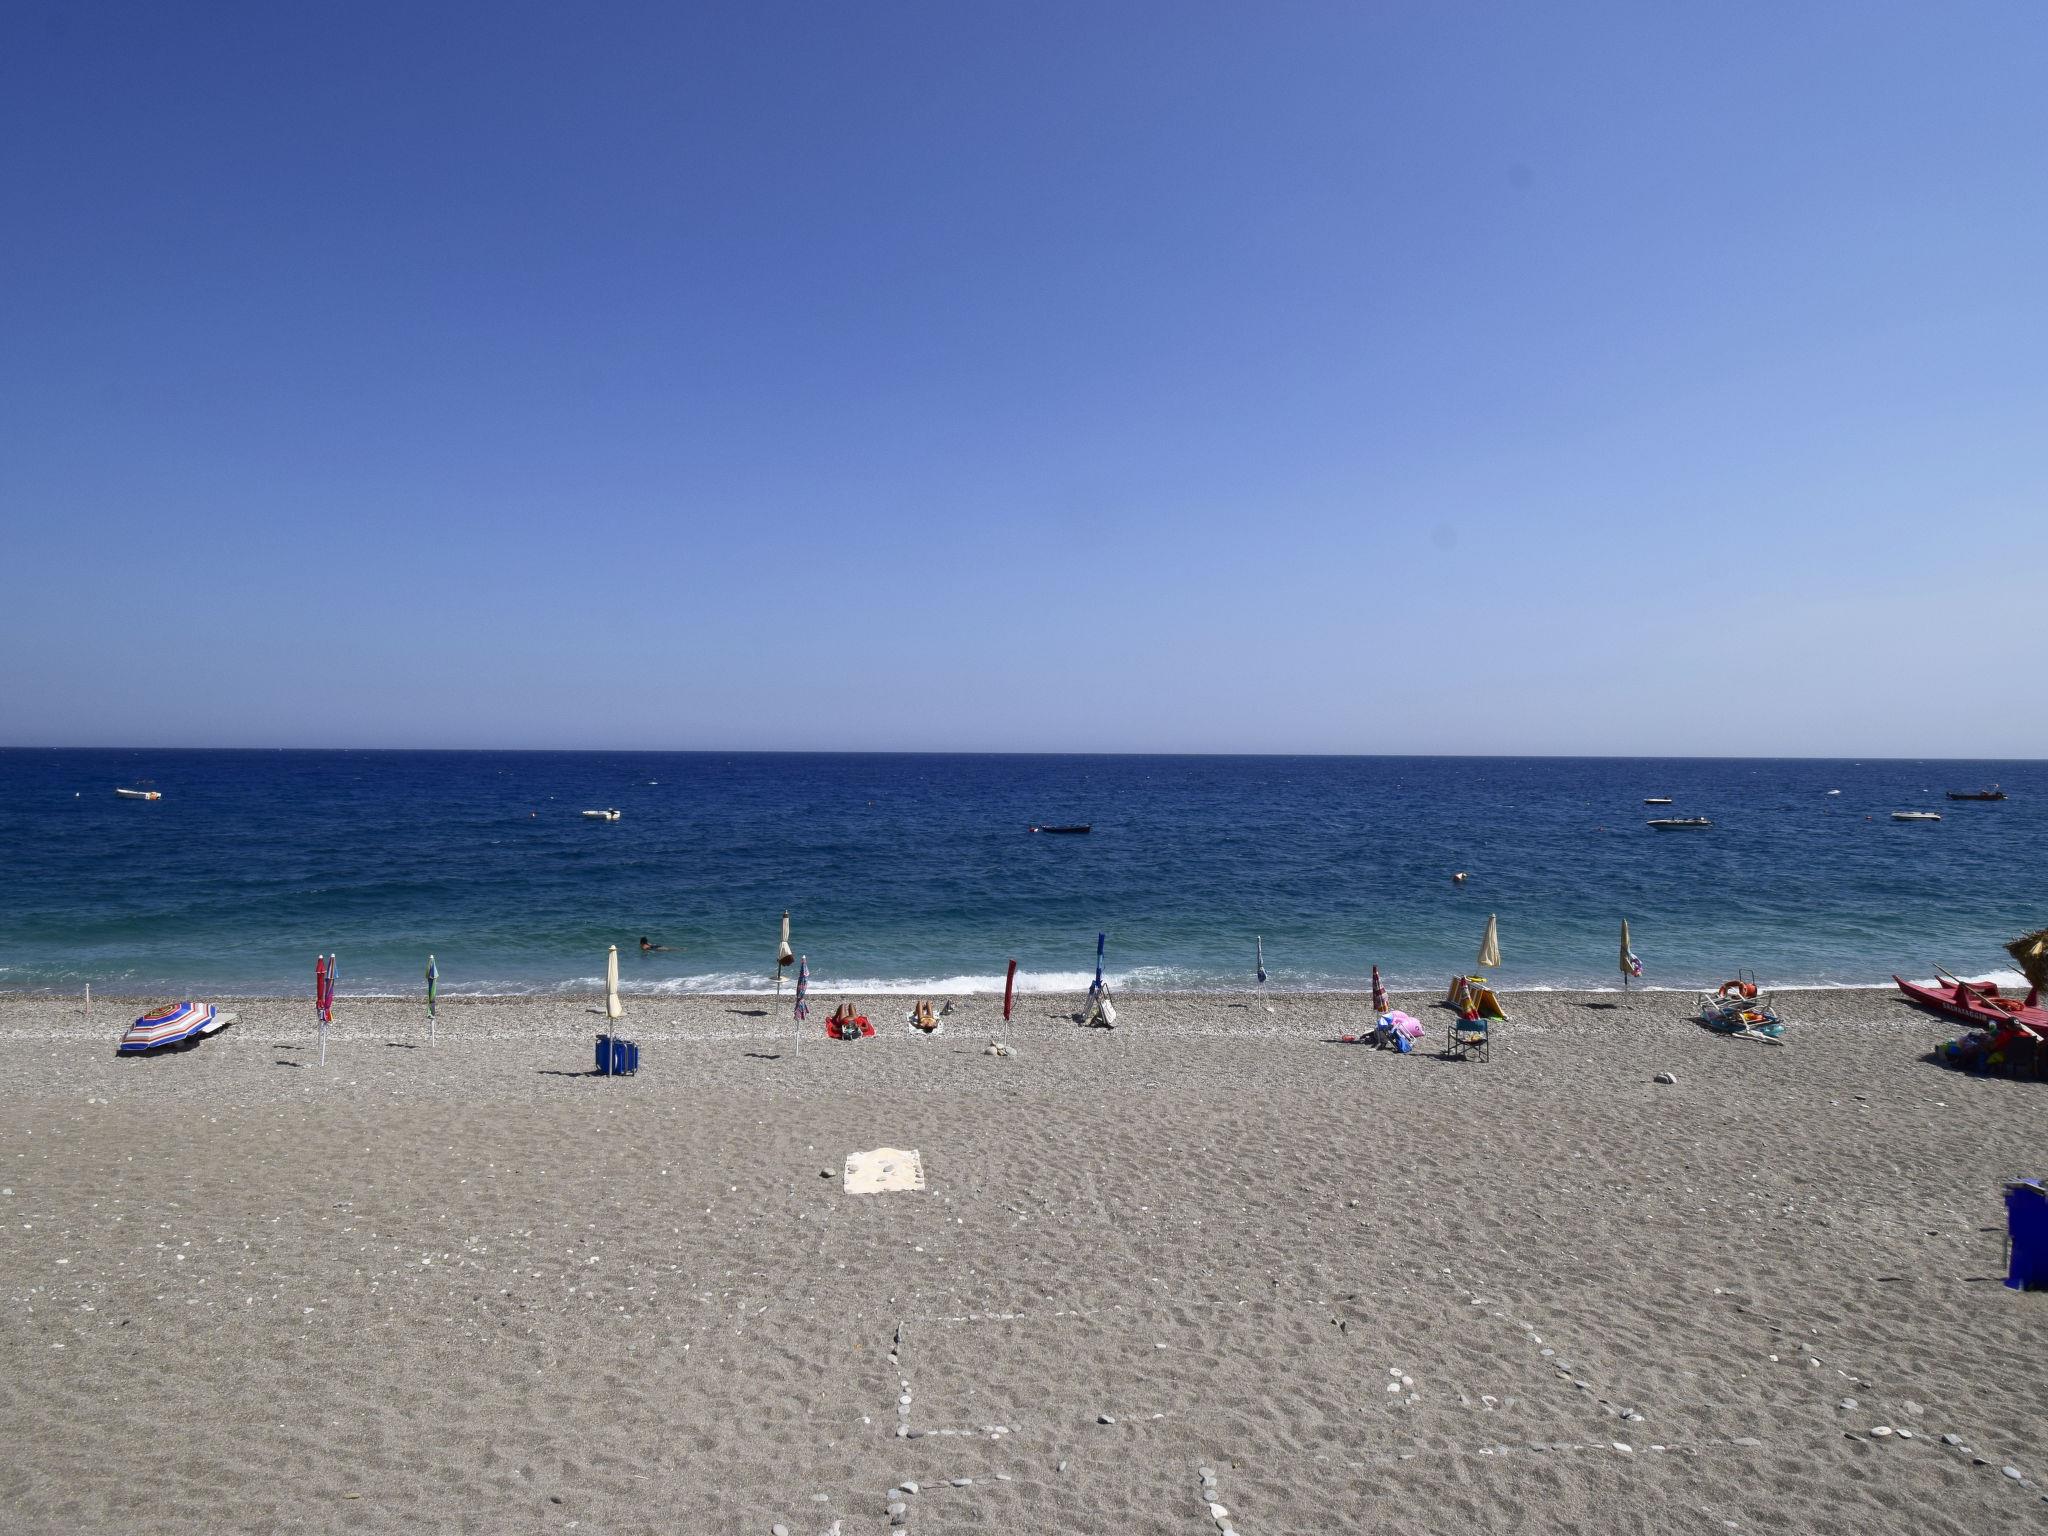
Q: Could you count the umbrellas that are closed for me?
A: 13